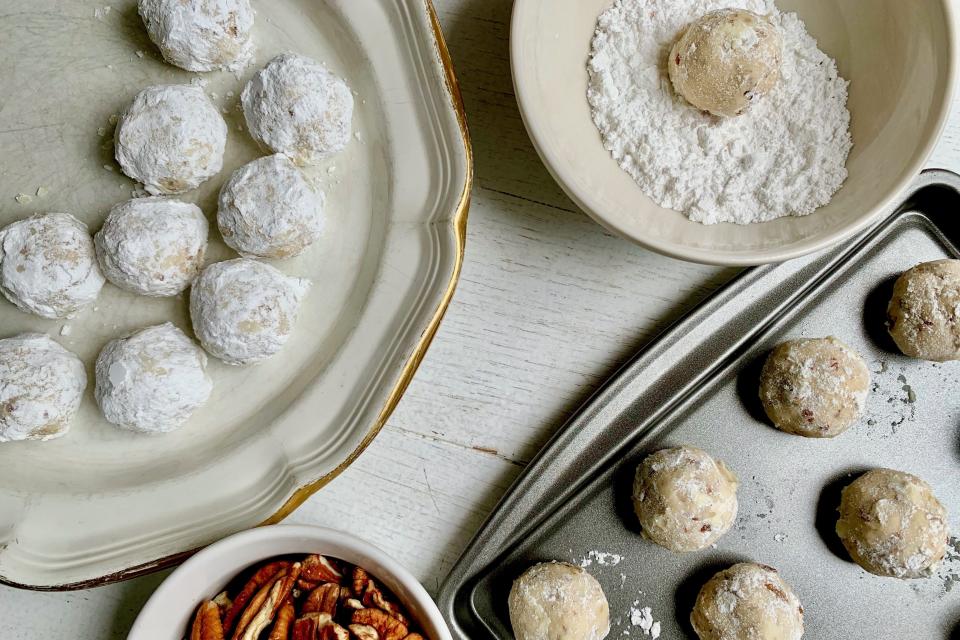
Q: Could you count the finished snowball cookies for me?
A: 9